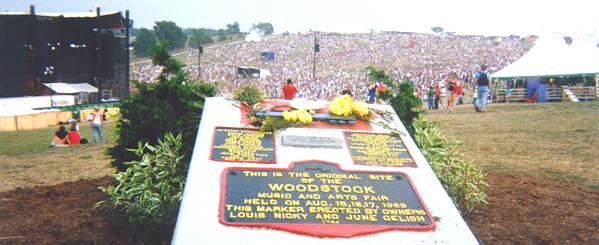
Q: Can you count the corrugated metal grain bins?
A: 0